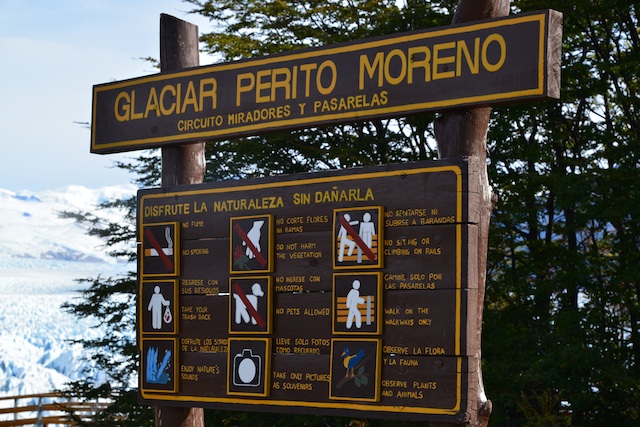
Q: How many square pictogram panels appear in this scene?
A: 9